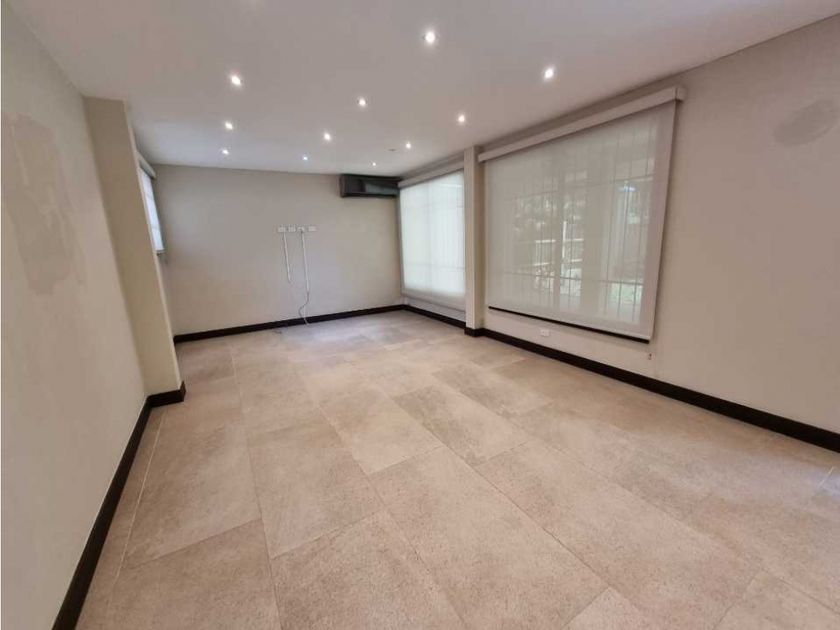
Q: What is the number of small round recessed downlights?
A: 11